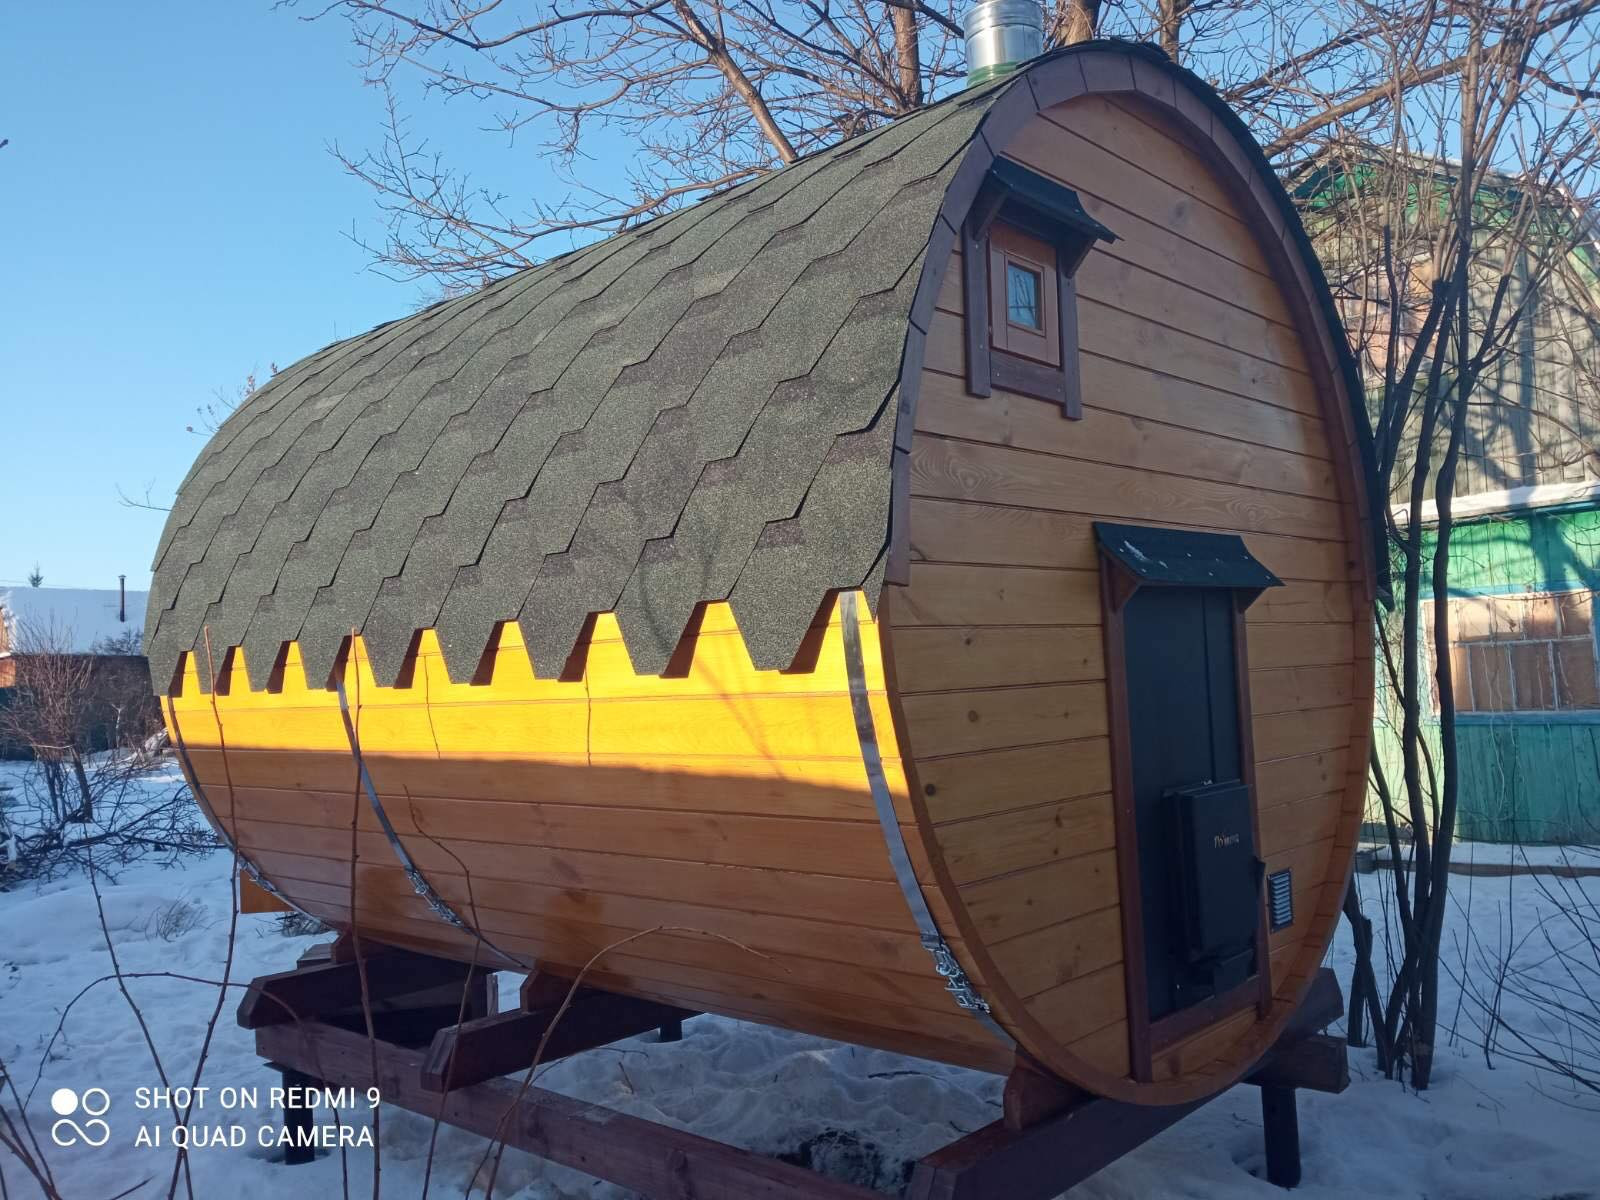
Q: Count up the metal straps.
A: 3